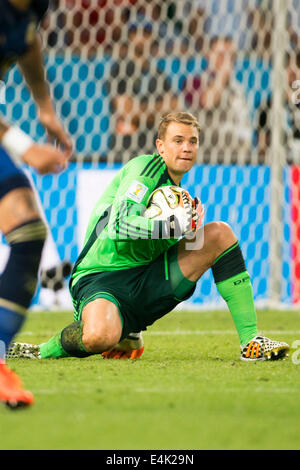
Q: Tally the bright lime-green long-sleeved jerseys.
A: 1